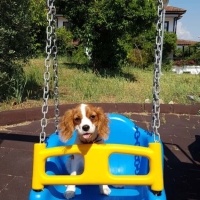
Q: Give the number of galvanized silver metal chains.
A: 4